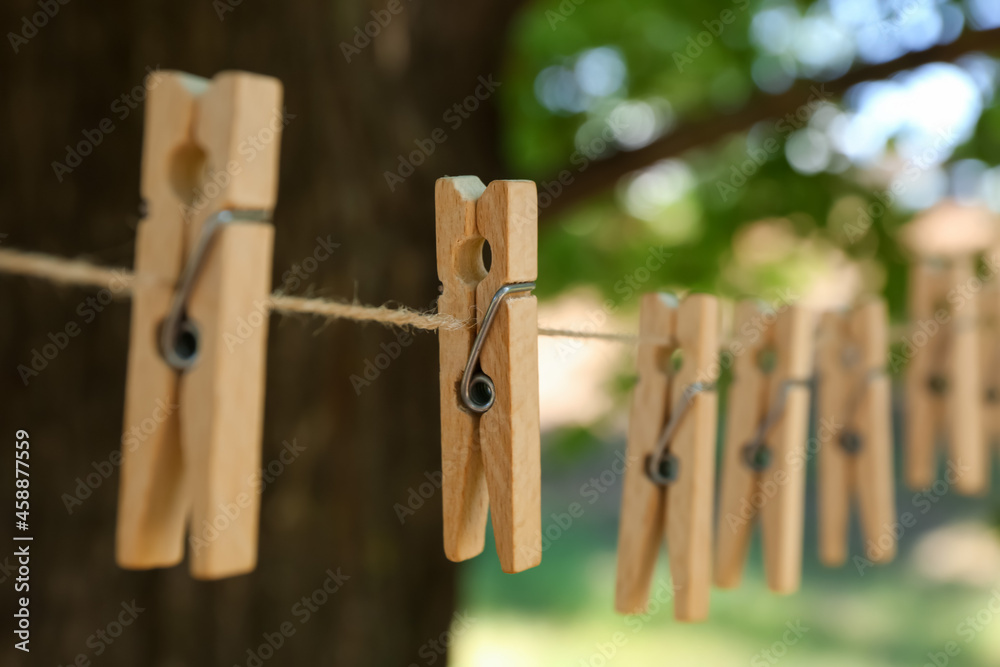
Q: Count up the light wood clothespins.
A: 7